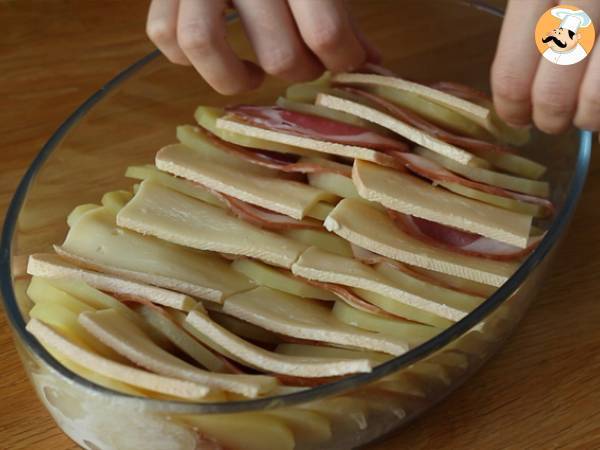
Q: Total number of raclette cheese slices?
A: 14